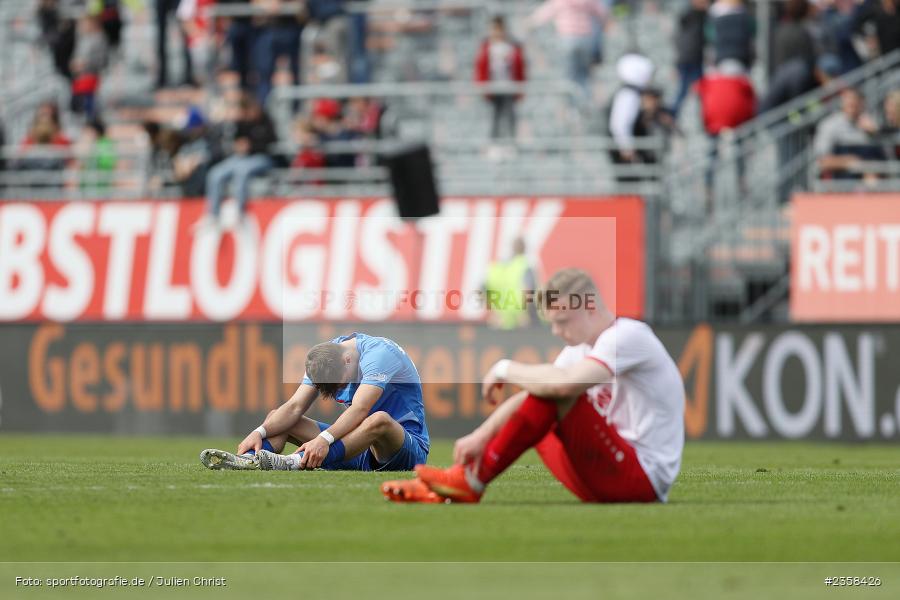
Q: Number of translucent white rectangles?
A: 2